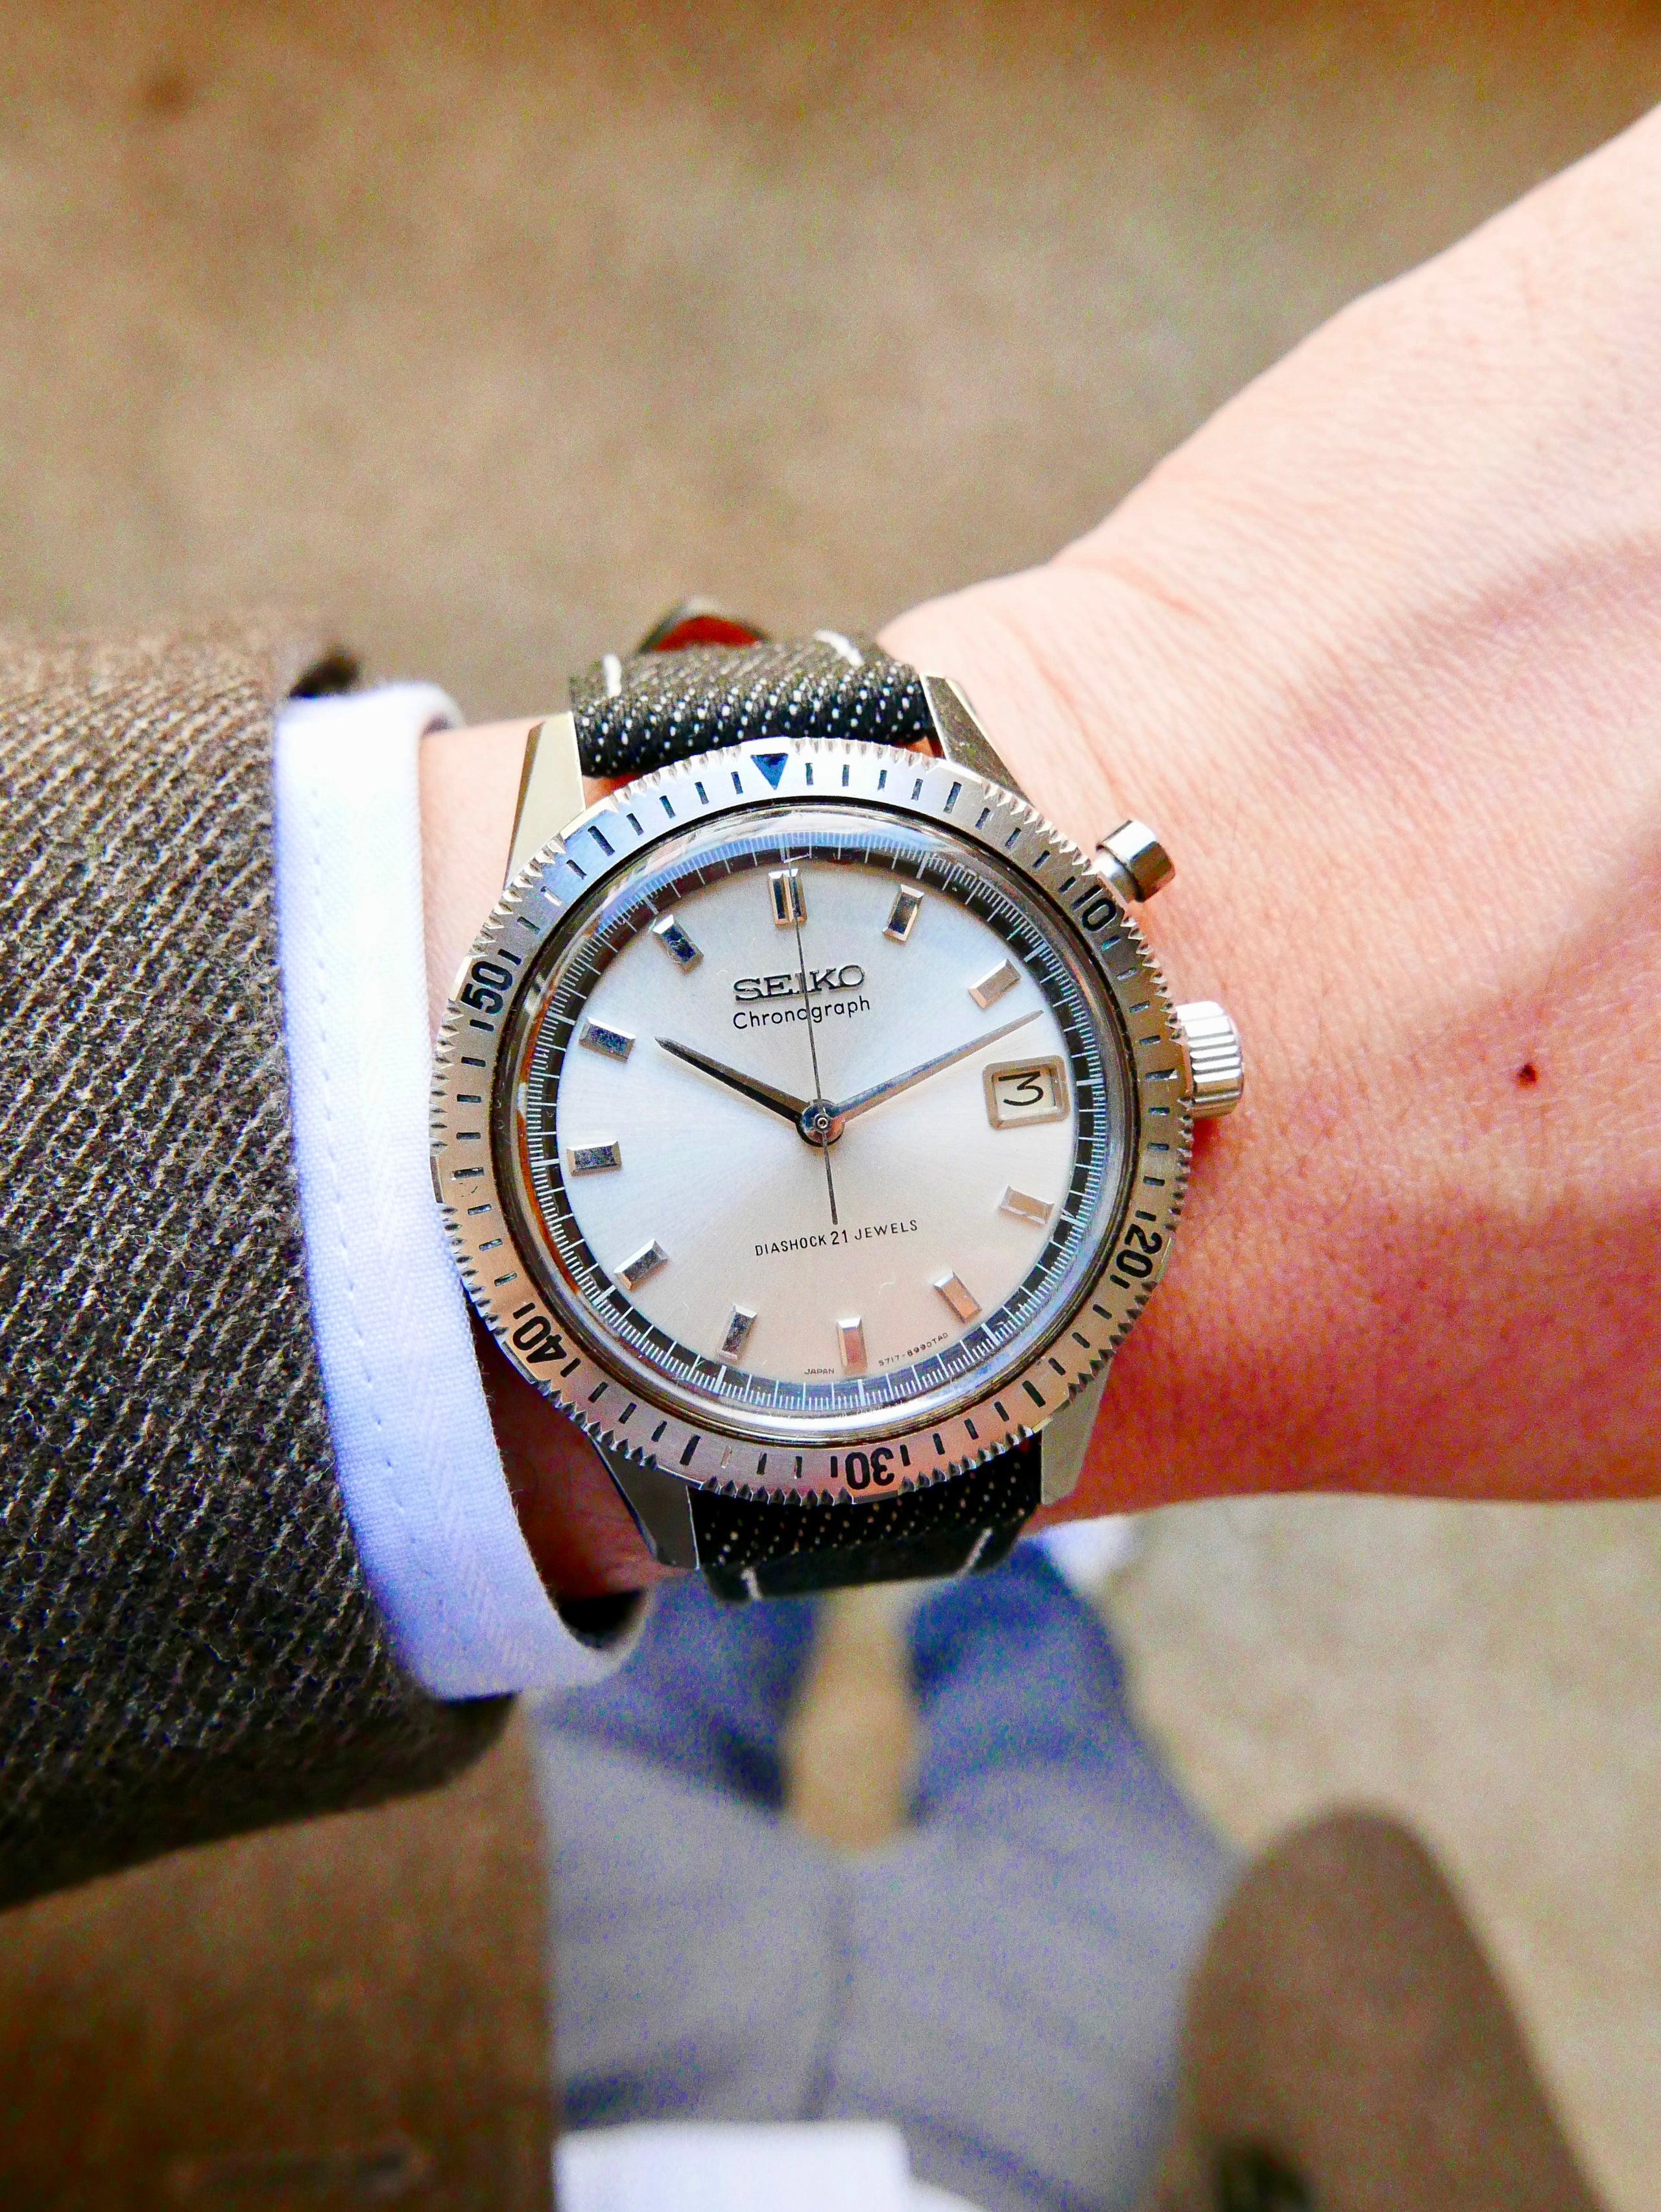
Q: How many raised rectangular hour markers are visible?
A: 11